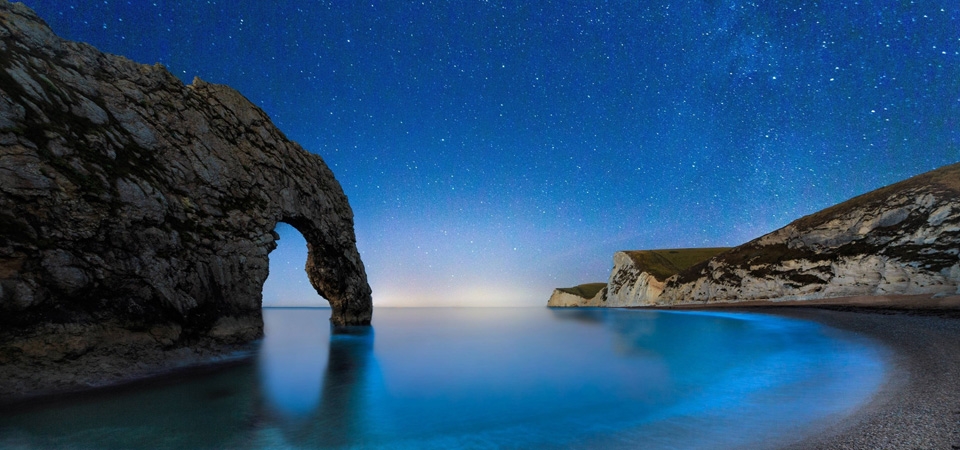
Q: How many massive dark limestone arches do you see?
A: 1